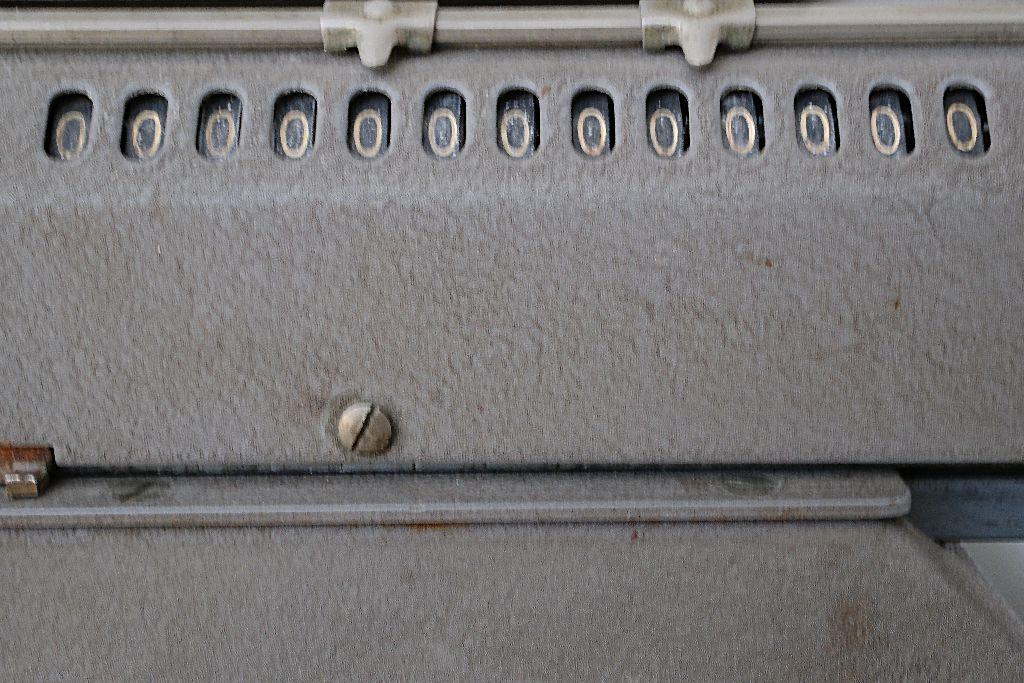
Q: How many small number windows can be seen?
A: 13